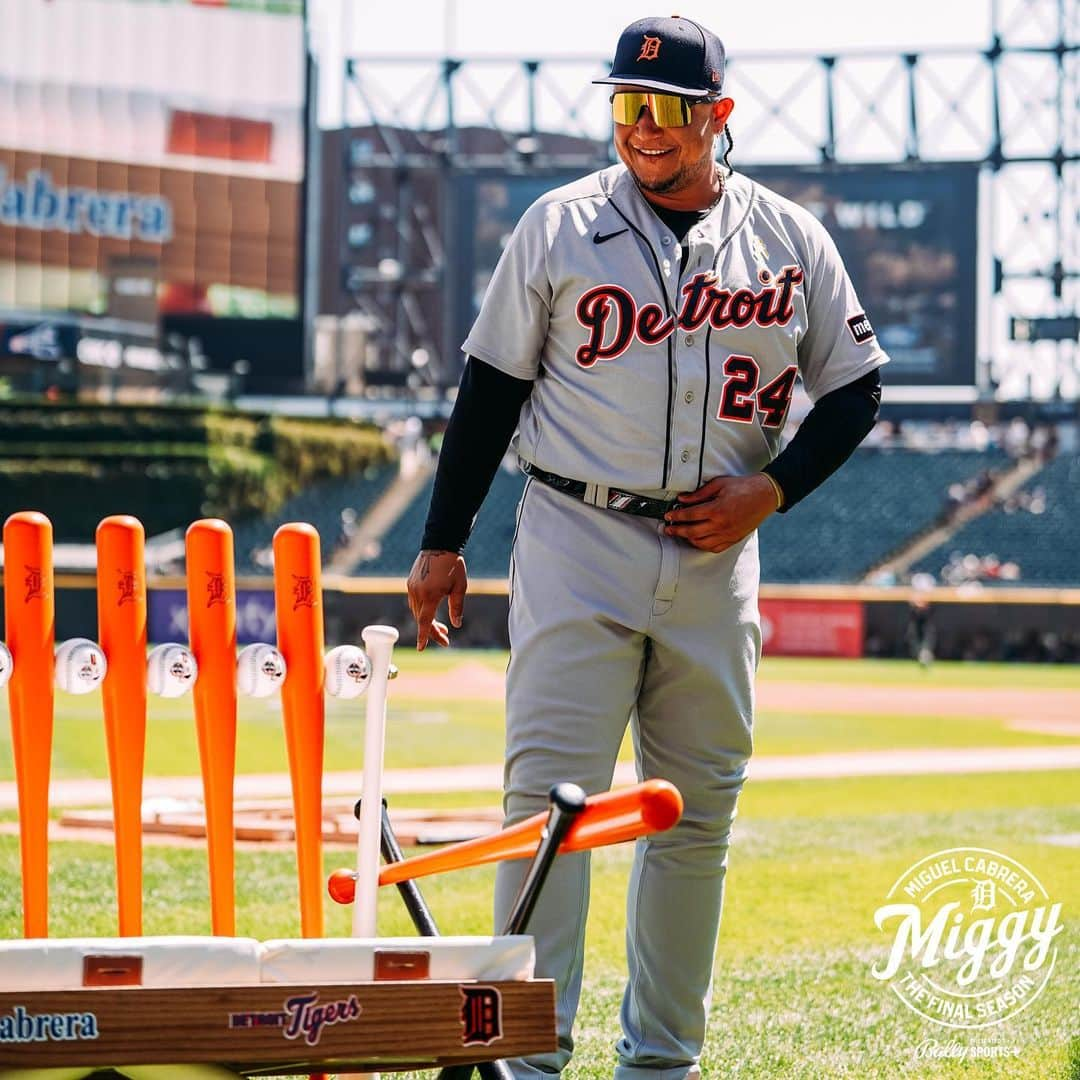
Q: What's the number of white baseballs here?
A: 5